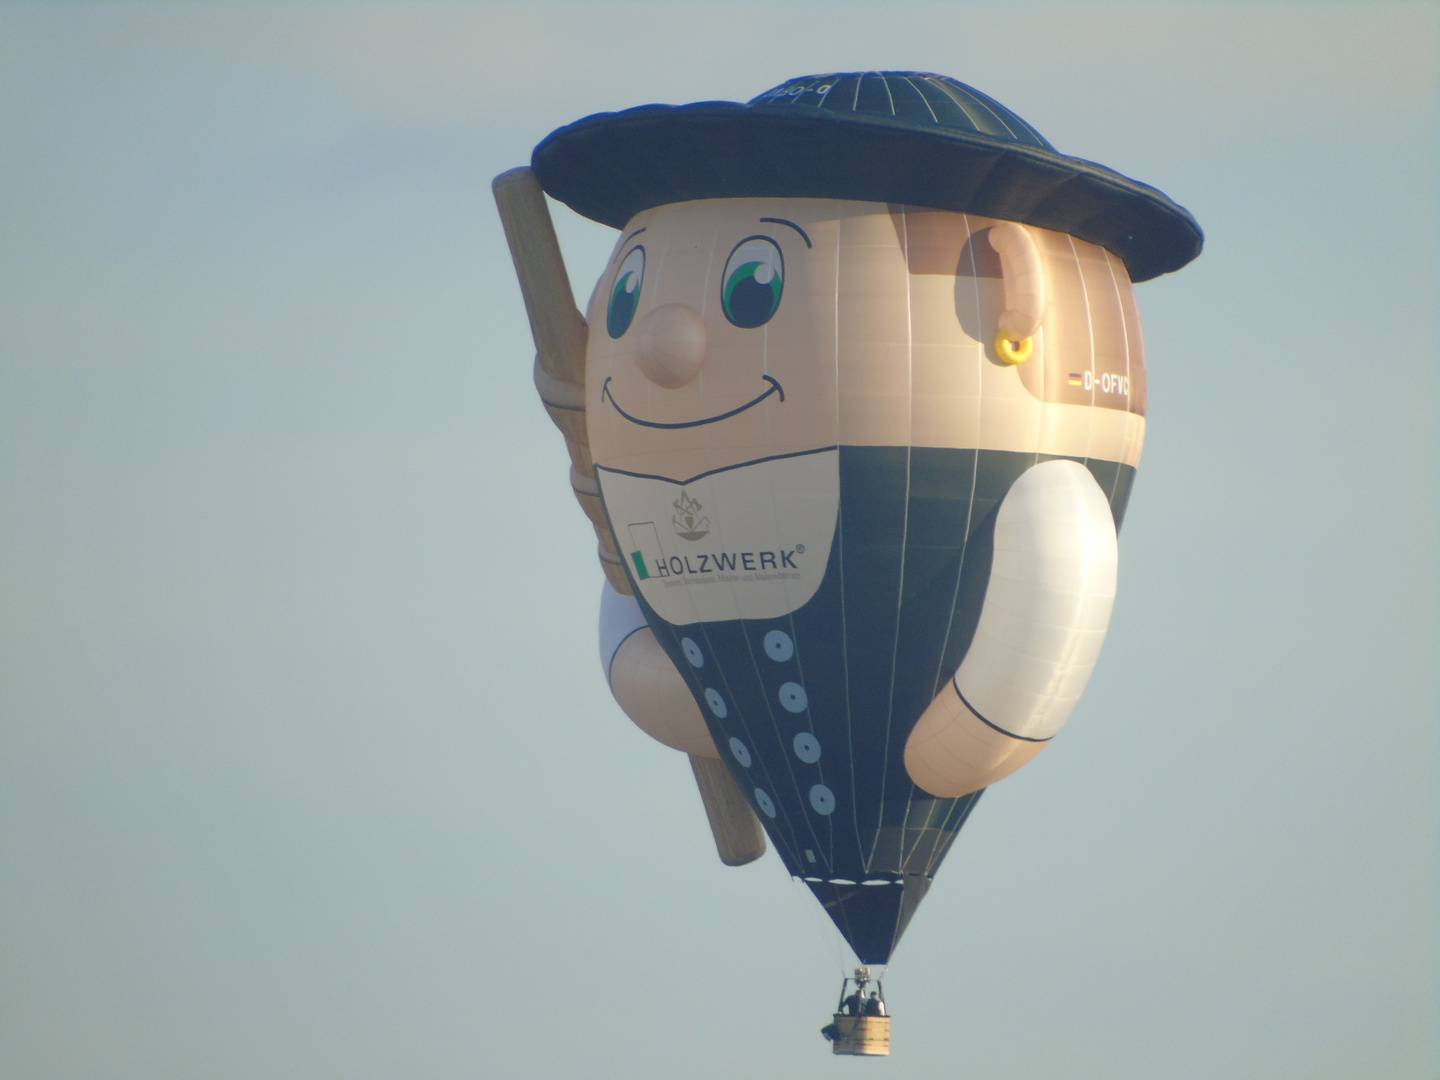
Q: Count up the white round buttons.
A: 8